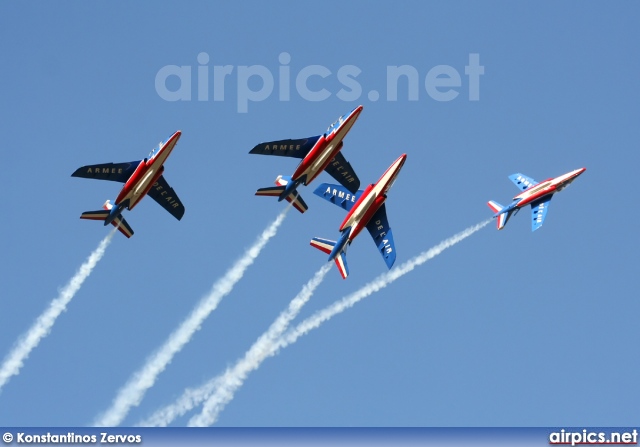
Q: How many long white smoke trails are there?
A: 4